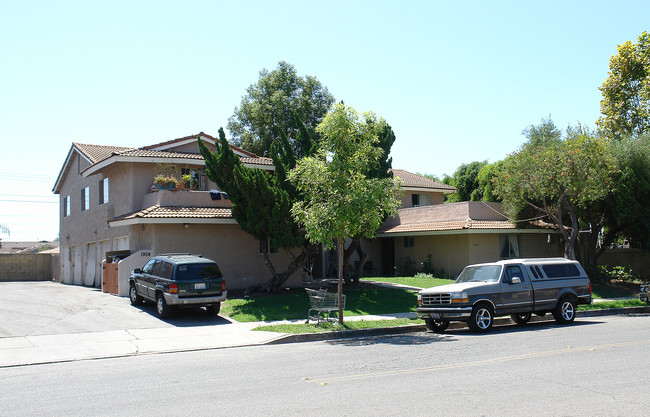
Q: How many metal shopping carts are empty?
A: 1